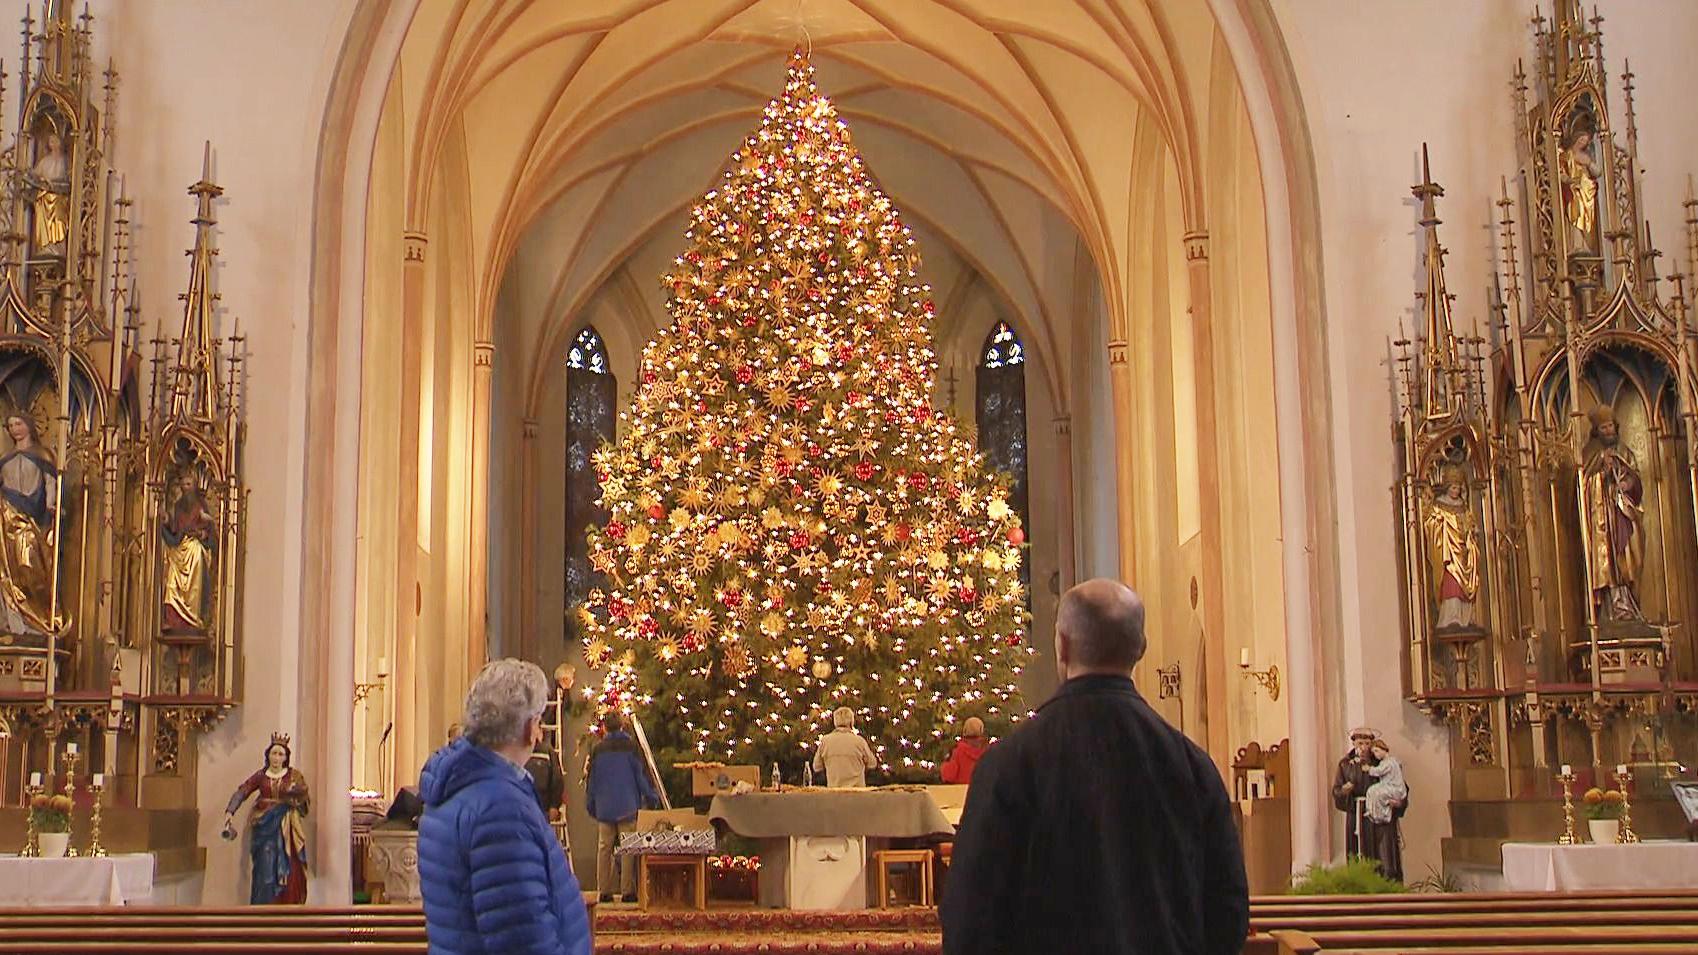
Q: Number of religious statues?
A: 8